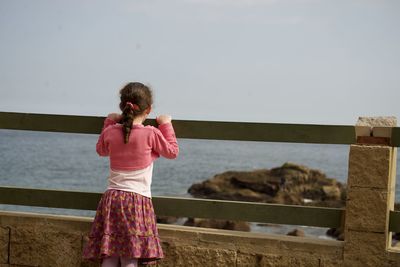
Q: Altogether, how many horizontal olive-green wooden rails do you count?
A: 2